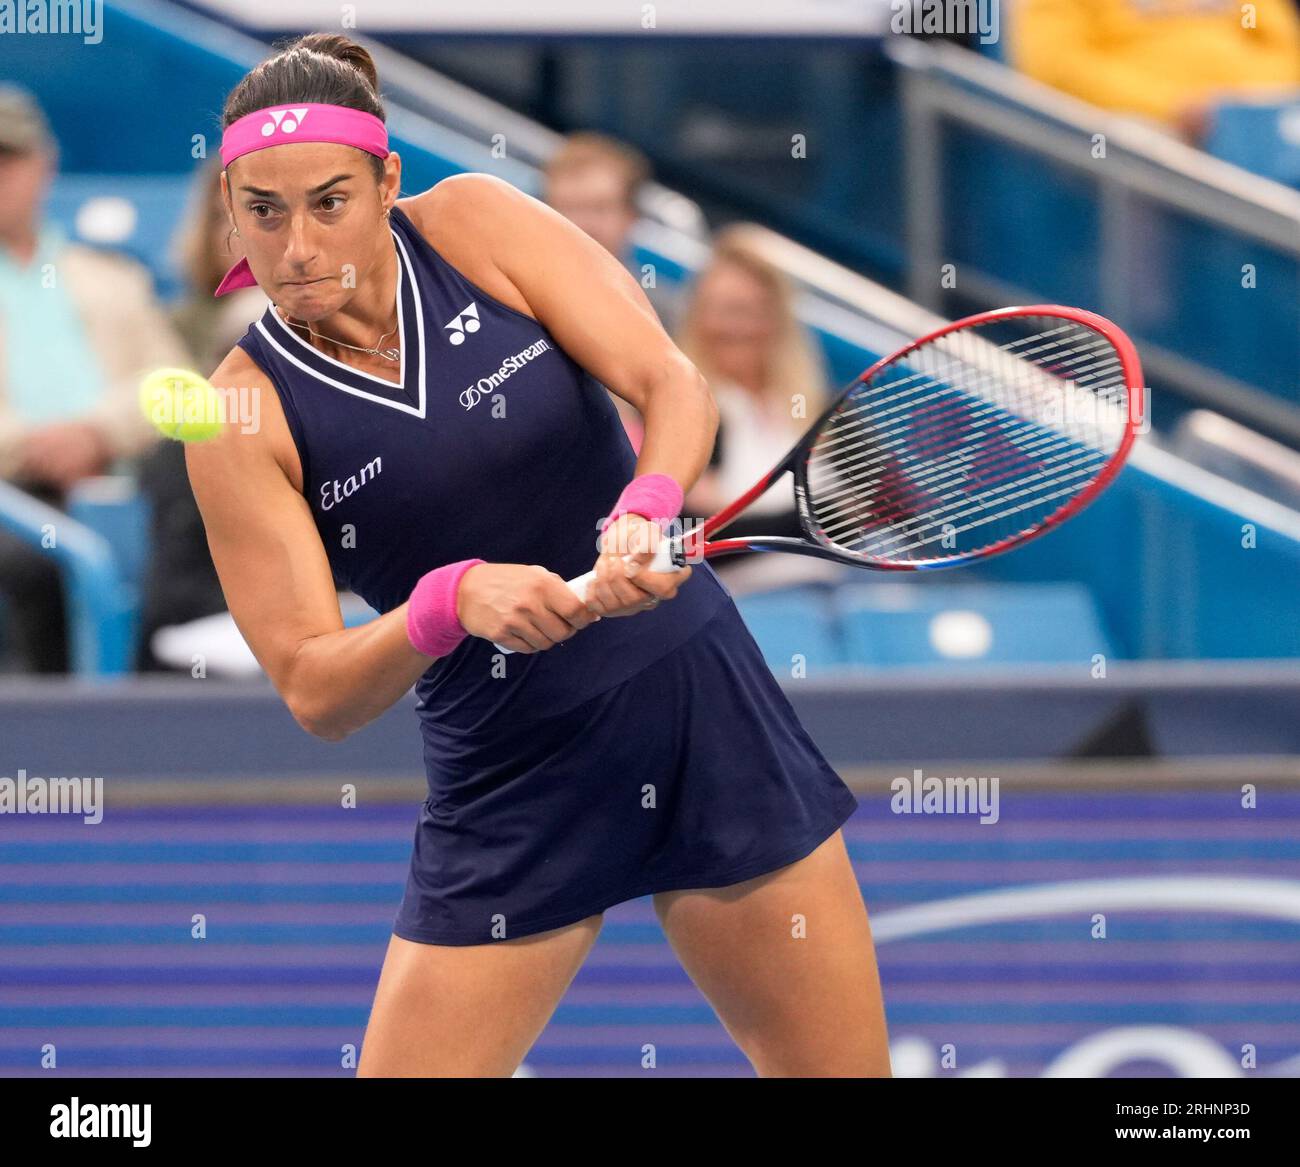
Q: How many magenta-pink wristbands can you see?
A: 2